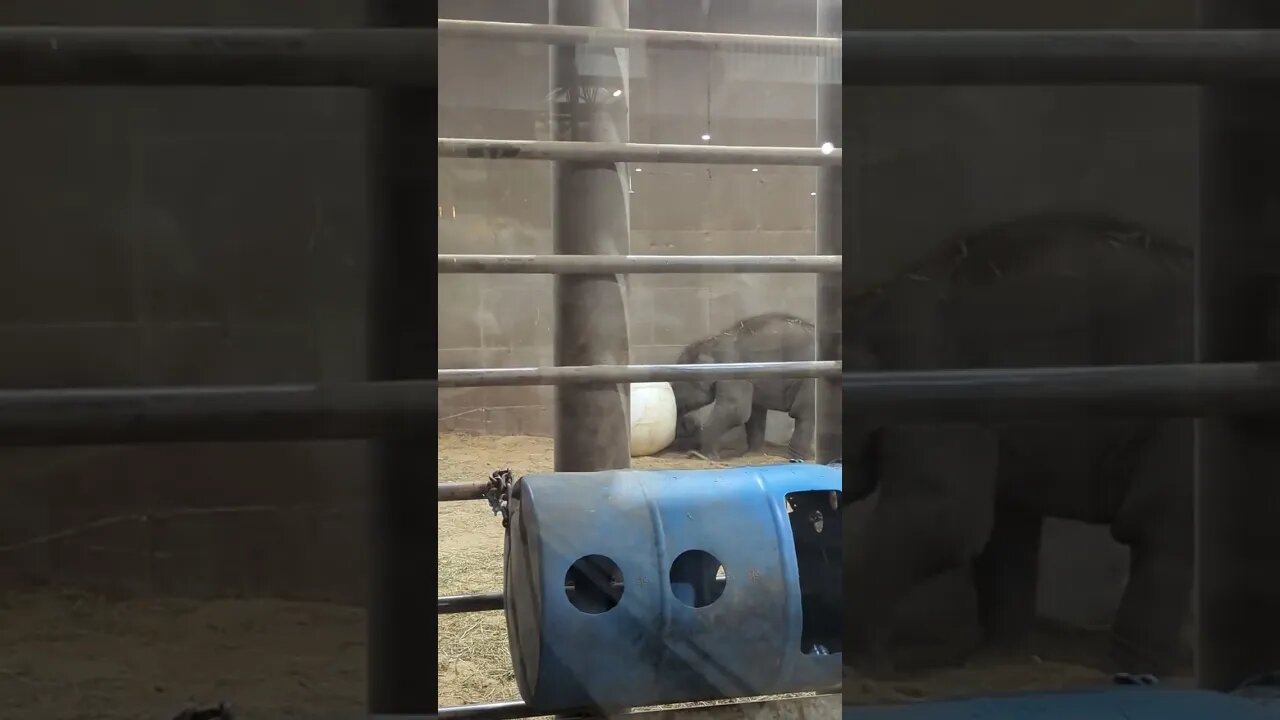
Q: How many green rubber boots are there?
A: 0